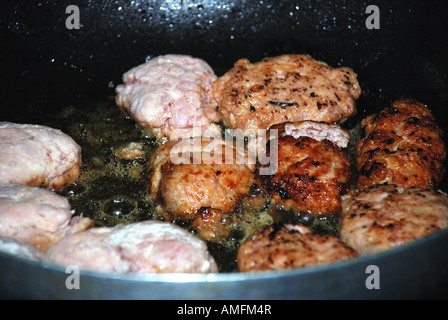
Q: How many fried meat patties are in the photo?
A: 6